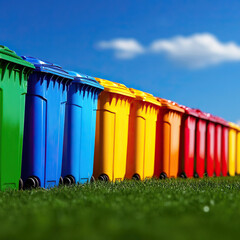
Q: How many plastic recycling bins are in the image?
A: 13